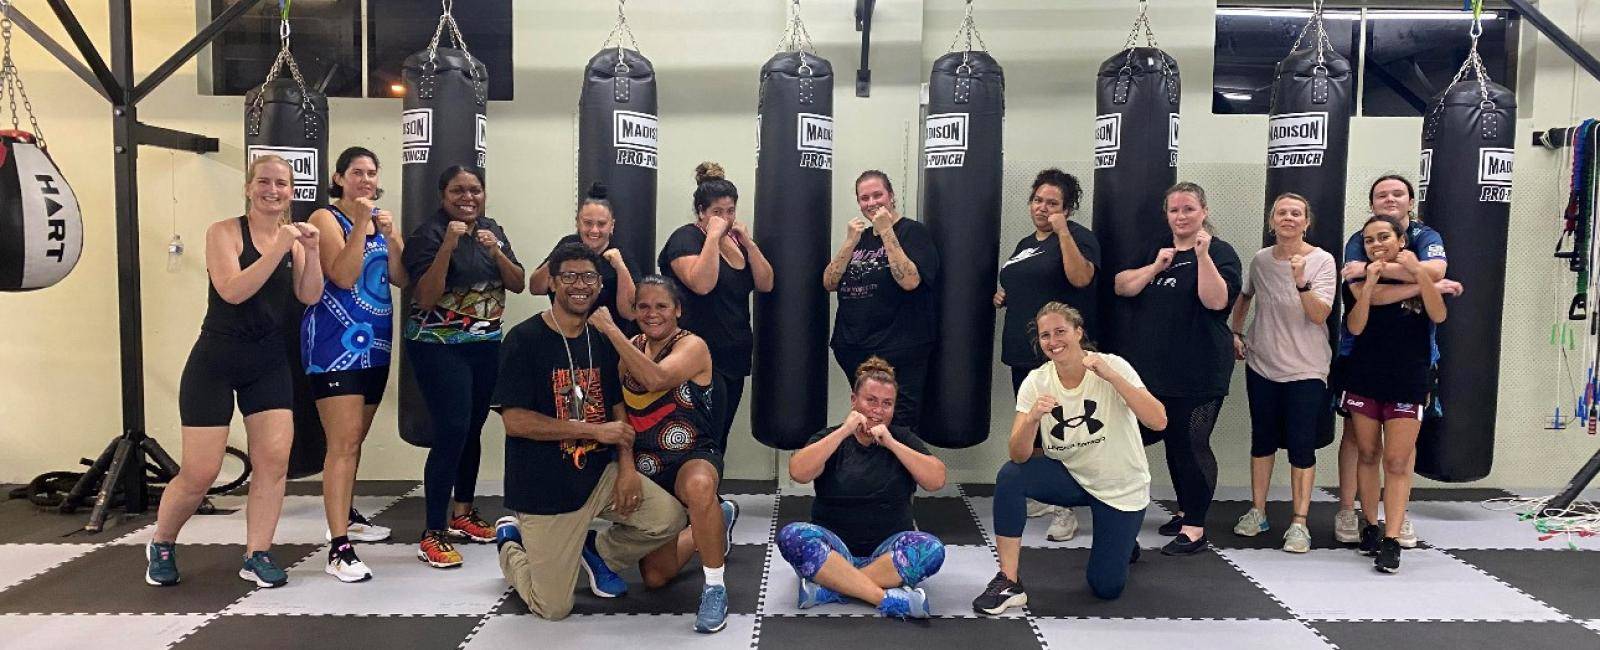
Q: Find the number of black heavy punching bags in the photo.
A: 8